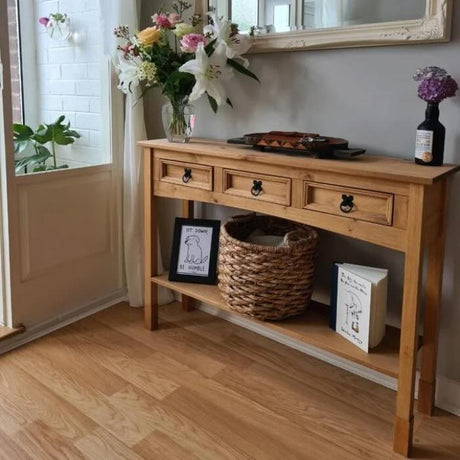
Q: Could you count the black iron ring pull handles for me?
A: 3